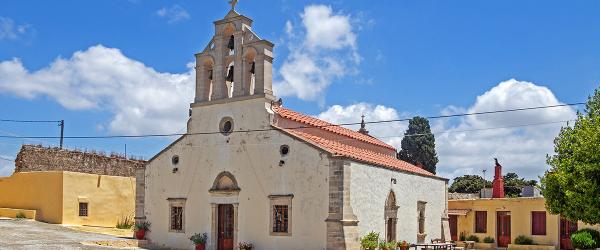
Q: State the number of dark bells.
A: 4